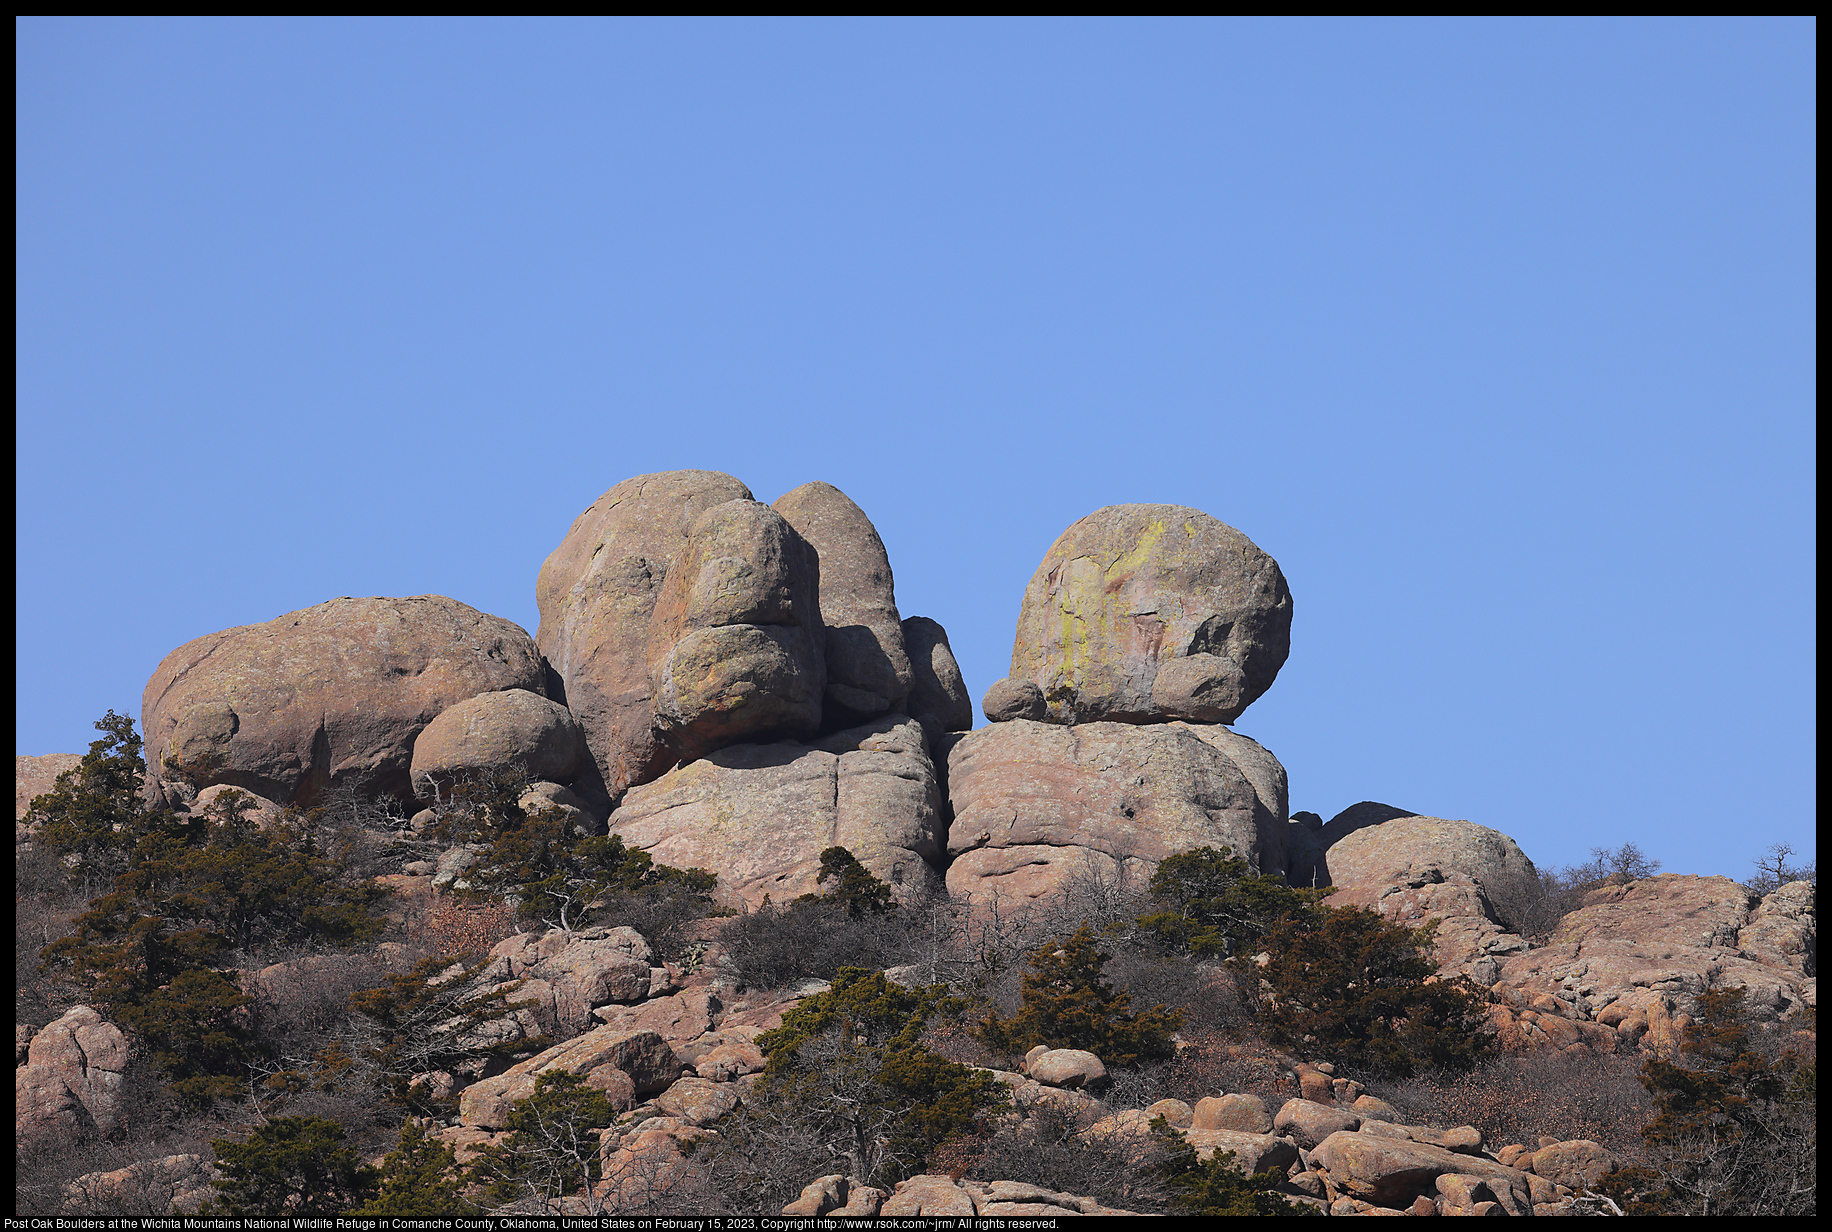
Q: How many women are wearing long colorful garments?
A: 0